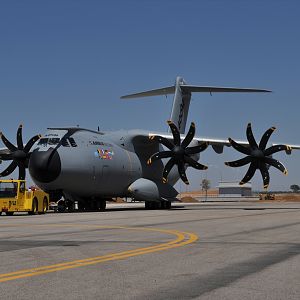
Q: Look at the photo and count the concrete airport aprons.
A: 1